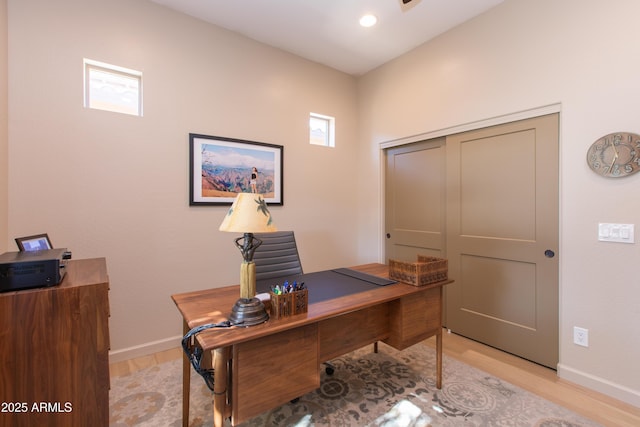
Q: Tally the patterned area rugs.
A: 1